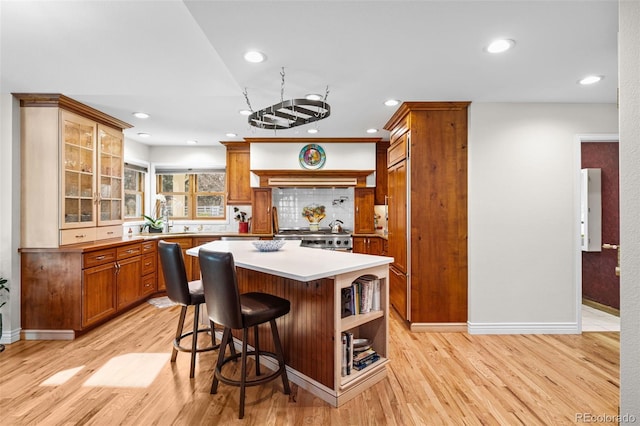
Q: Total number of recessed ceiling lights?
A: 12